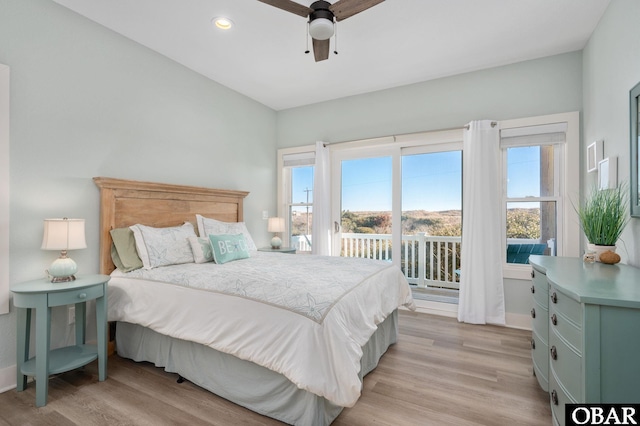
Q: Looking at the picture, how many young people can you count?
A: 0